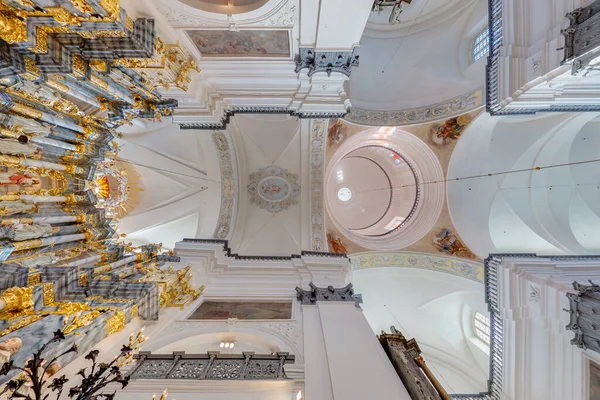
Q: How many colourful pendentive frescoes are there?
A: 4